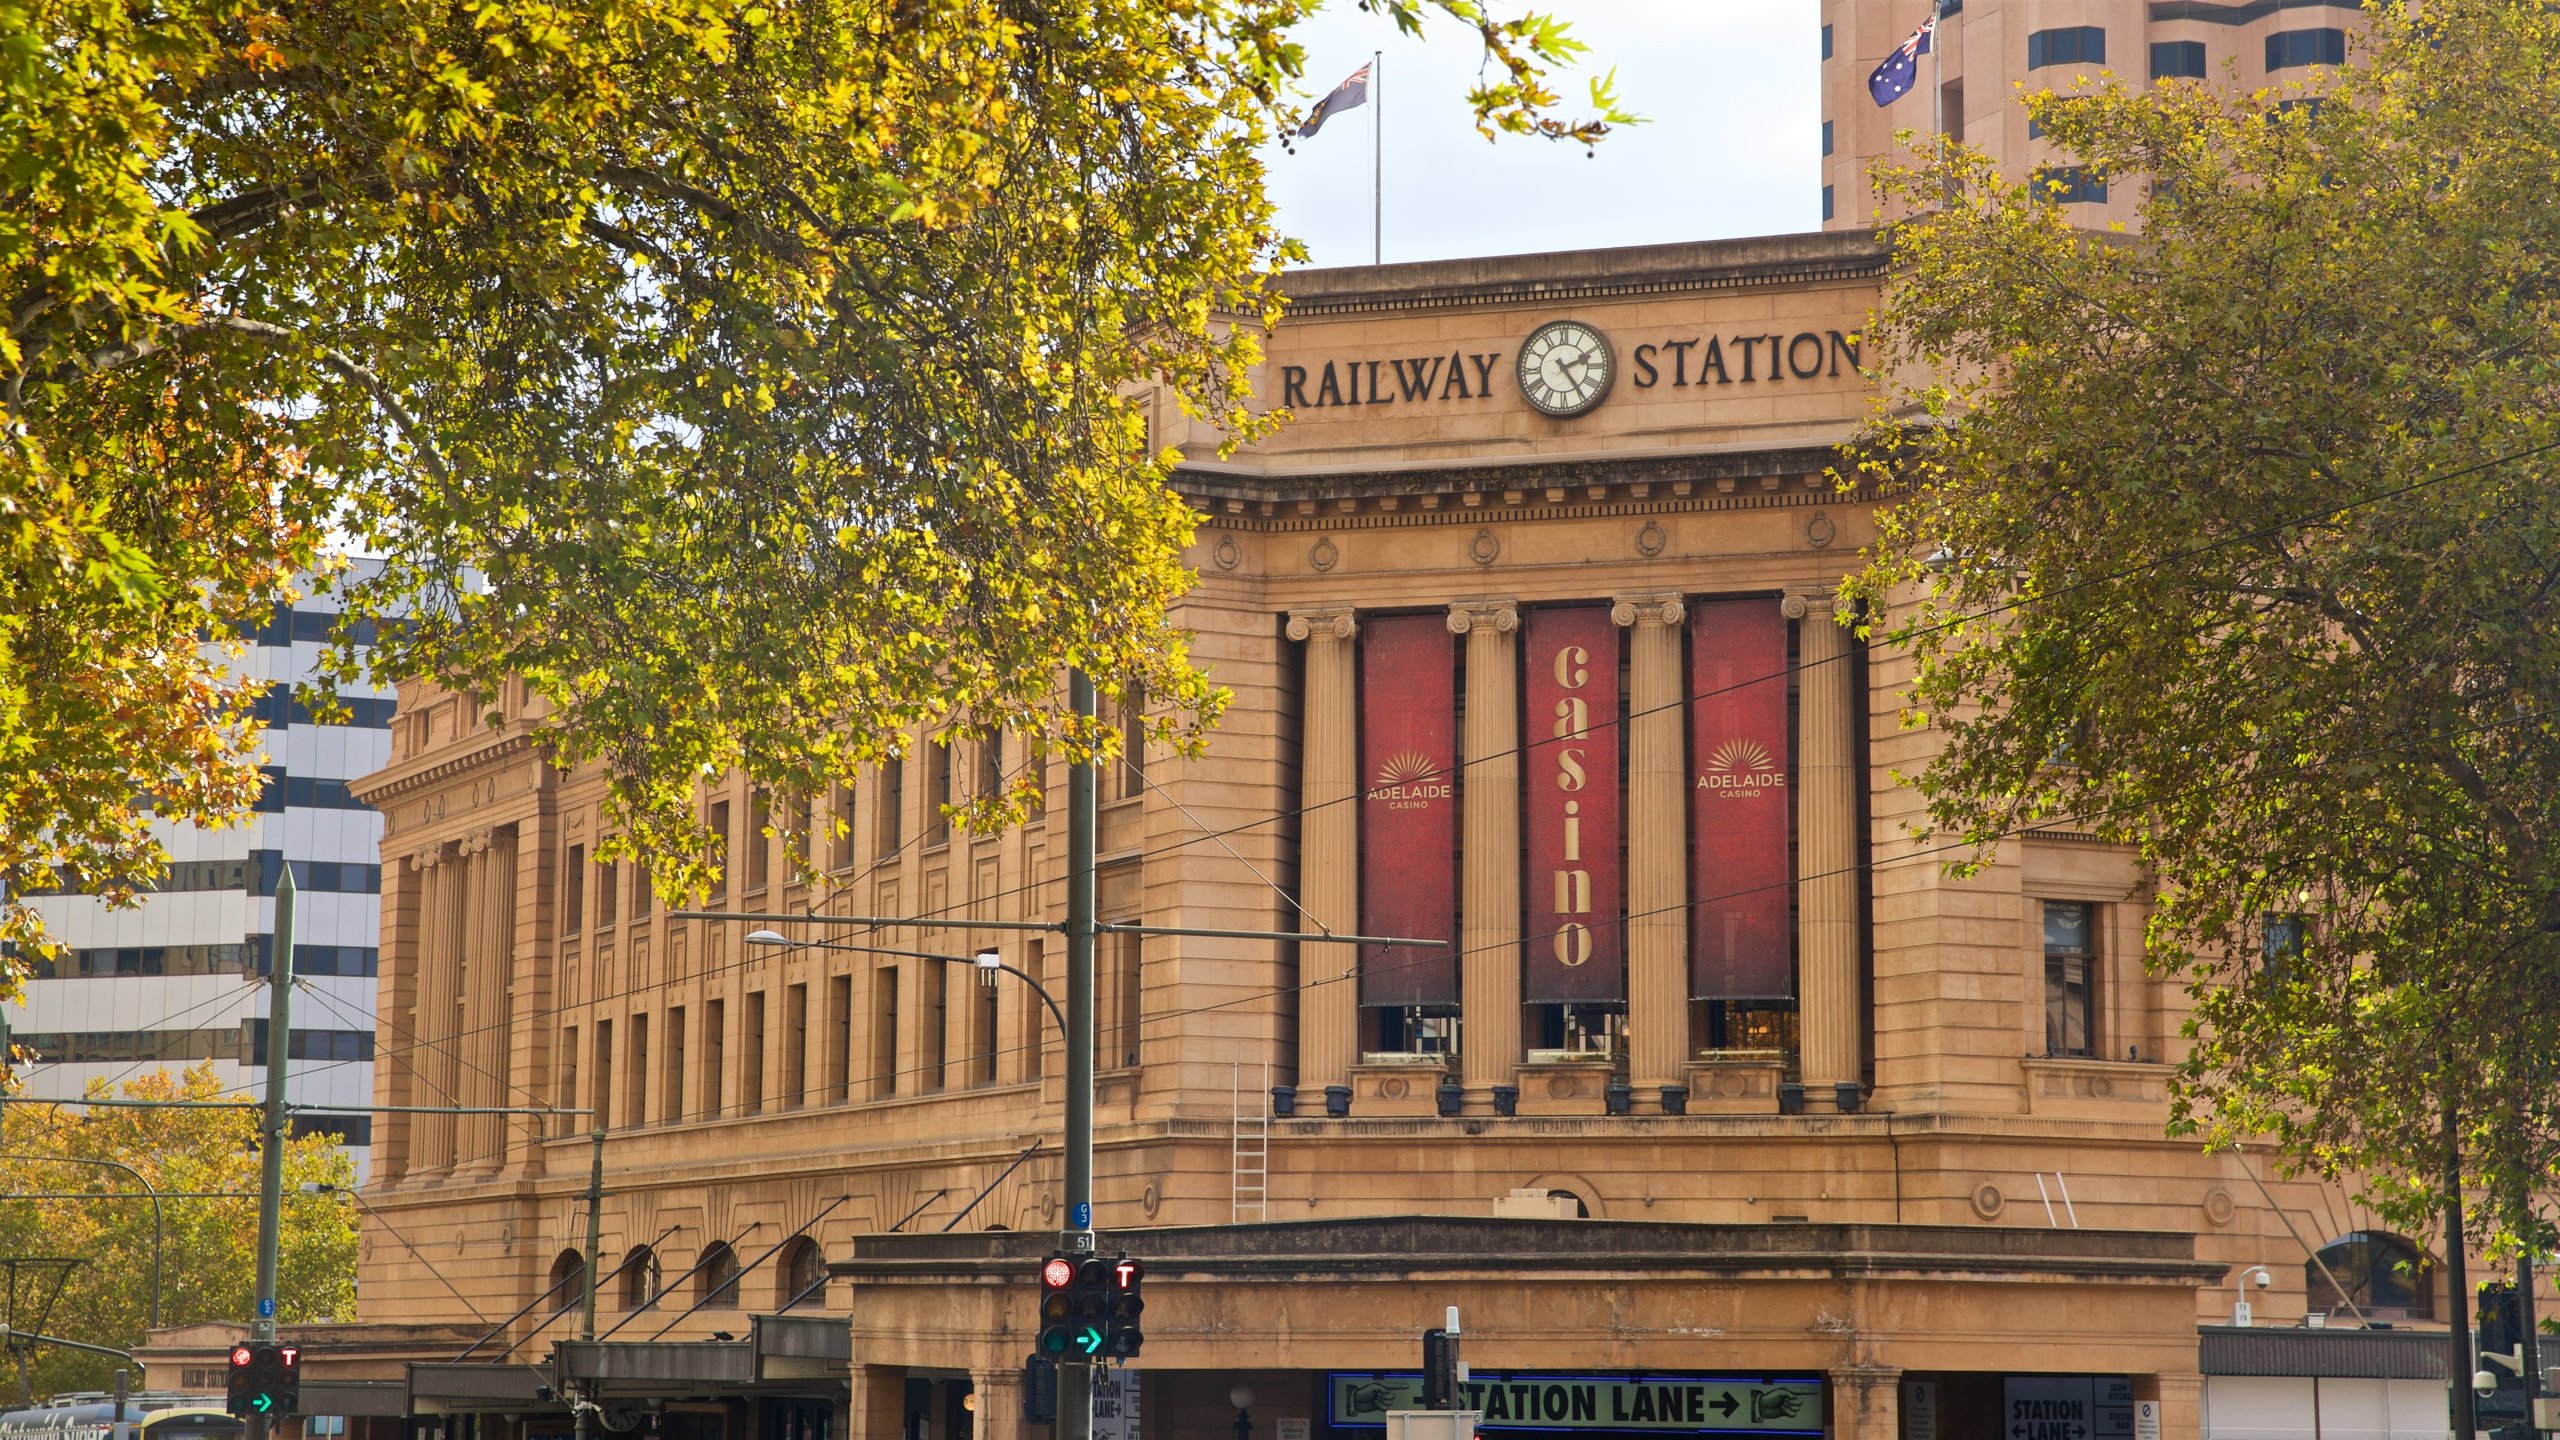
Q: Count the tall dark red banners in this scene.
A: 3